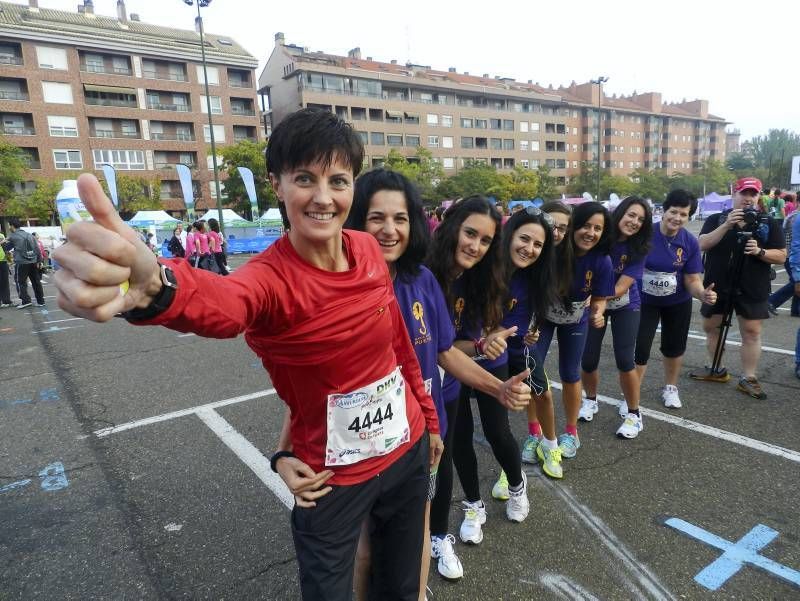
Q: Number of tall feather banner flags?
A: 3